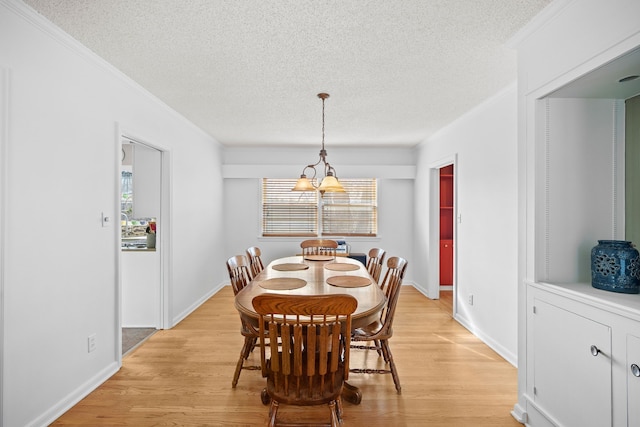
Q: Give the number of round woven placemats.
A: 5